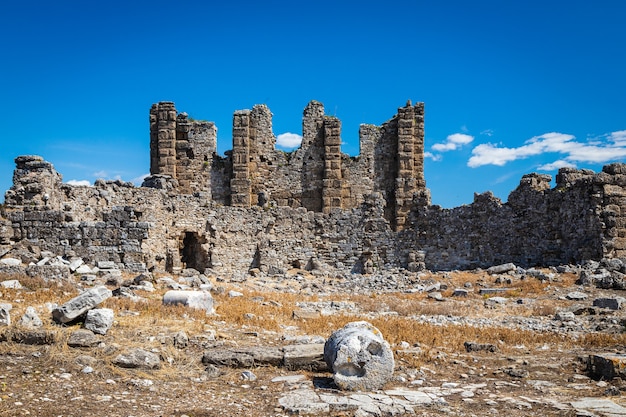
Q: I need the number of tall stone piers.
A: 4